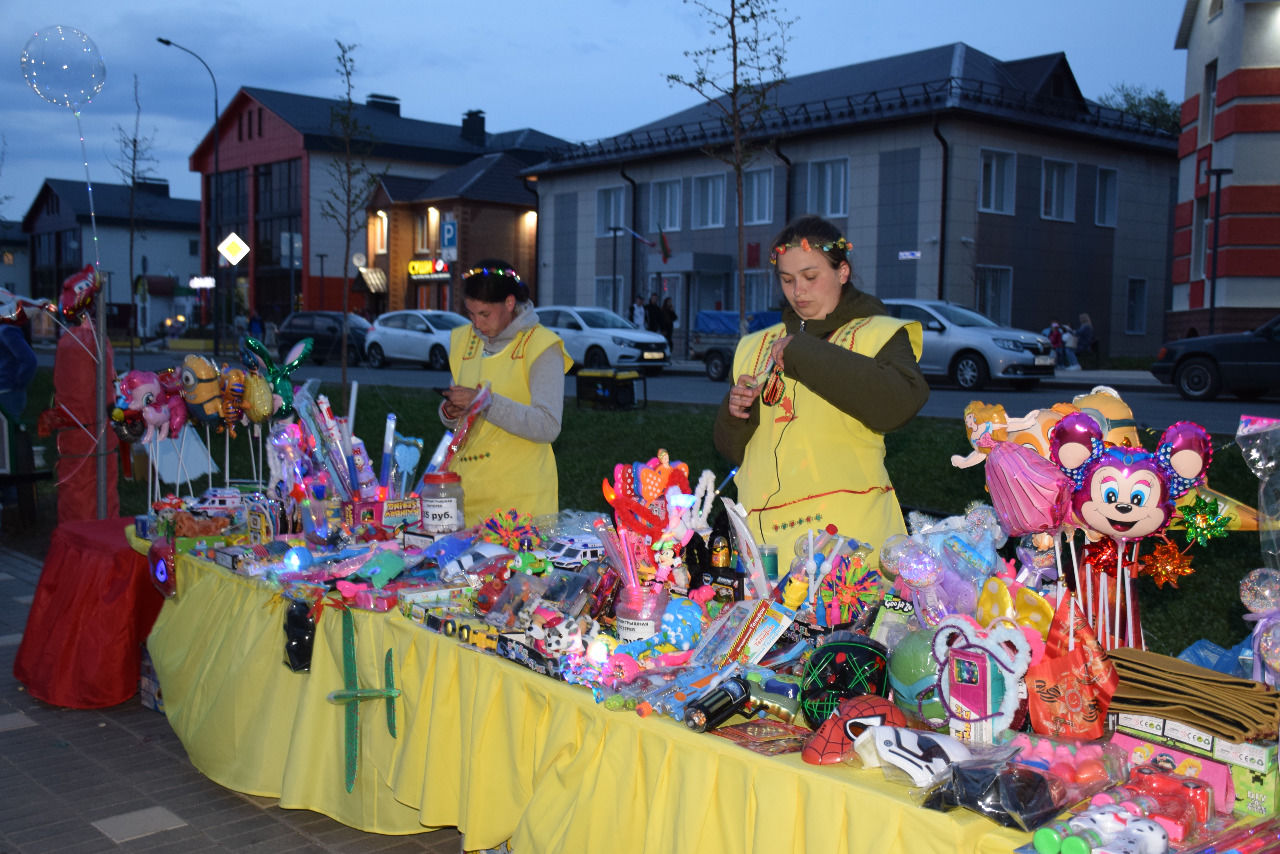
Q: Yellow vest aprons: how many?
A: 2